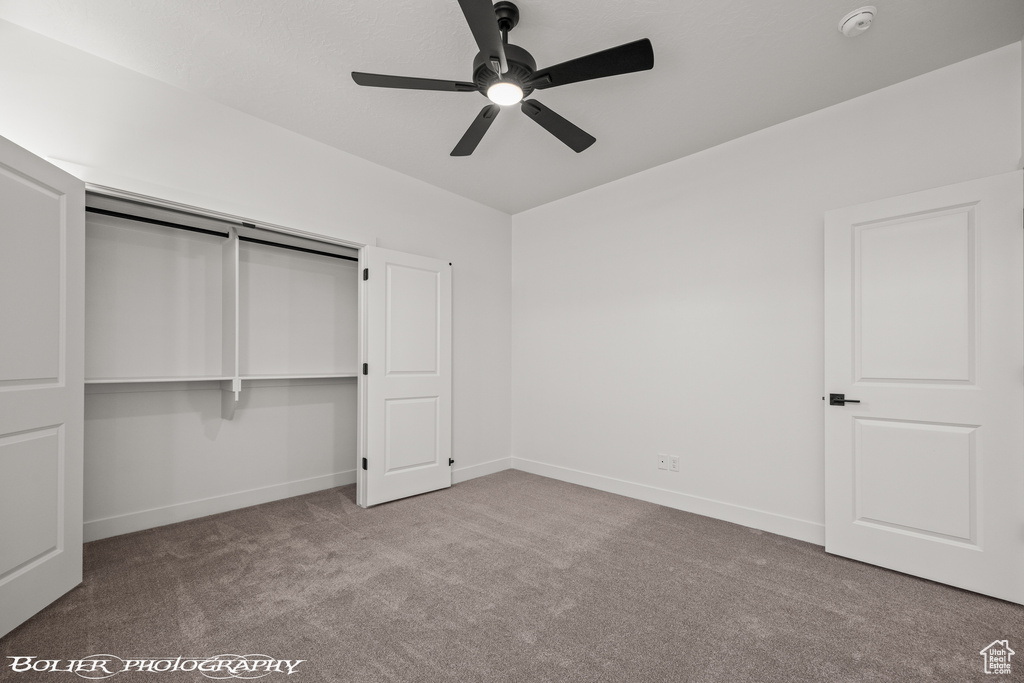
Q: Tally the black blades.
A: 5